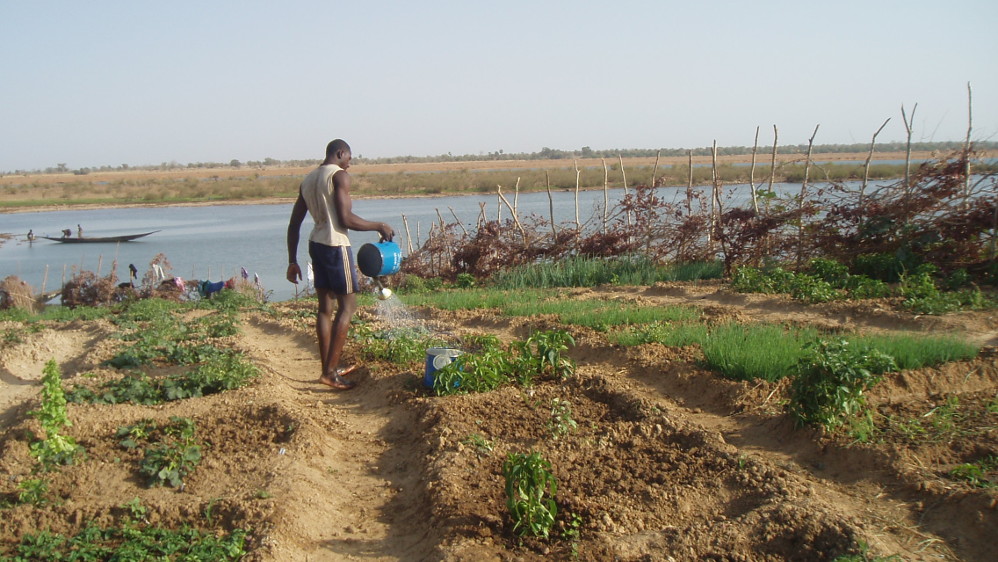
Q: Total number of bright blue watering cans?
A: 2